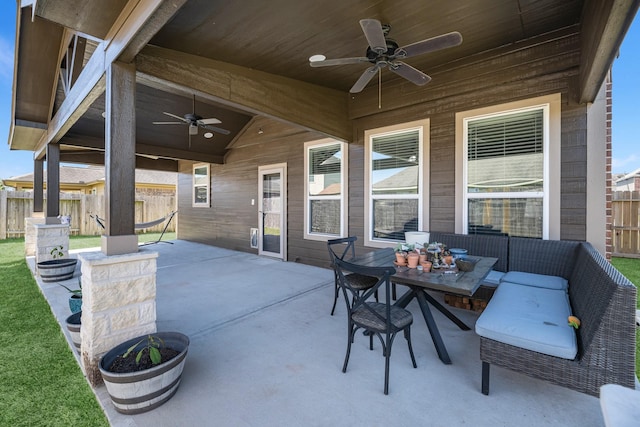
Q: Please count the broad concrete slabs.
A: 3